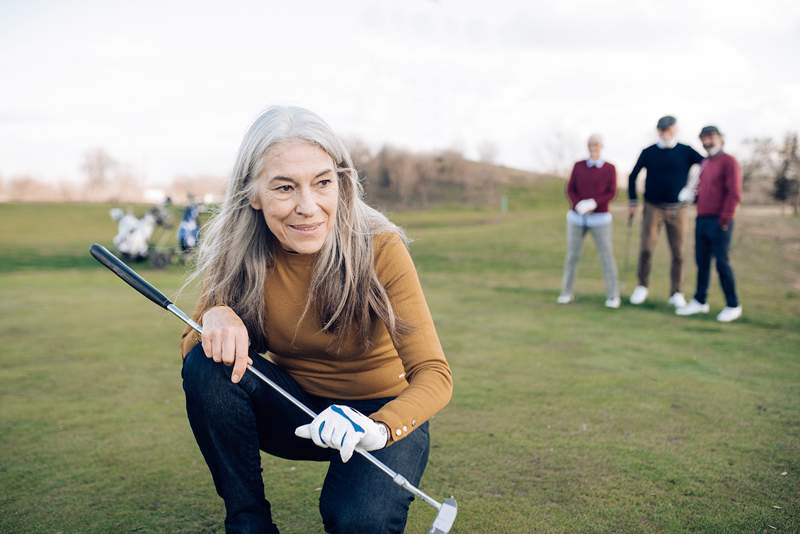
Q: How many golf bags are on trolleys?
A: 2